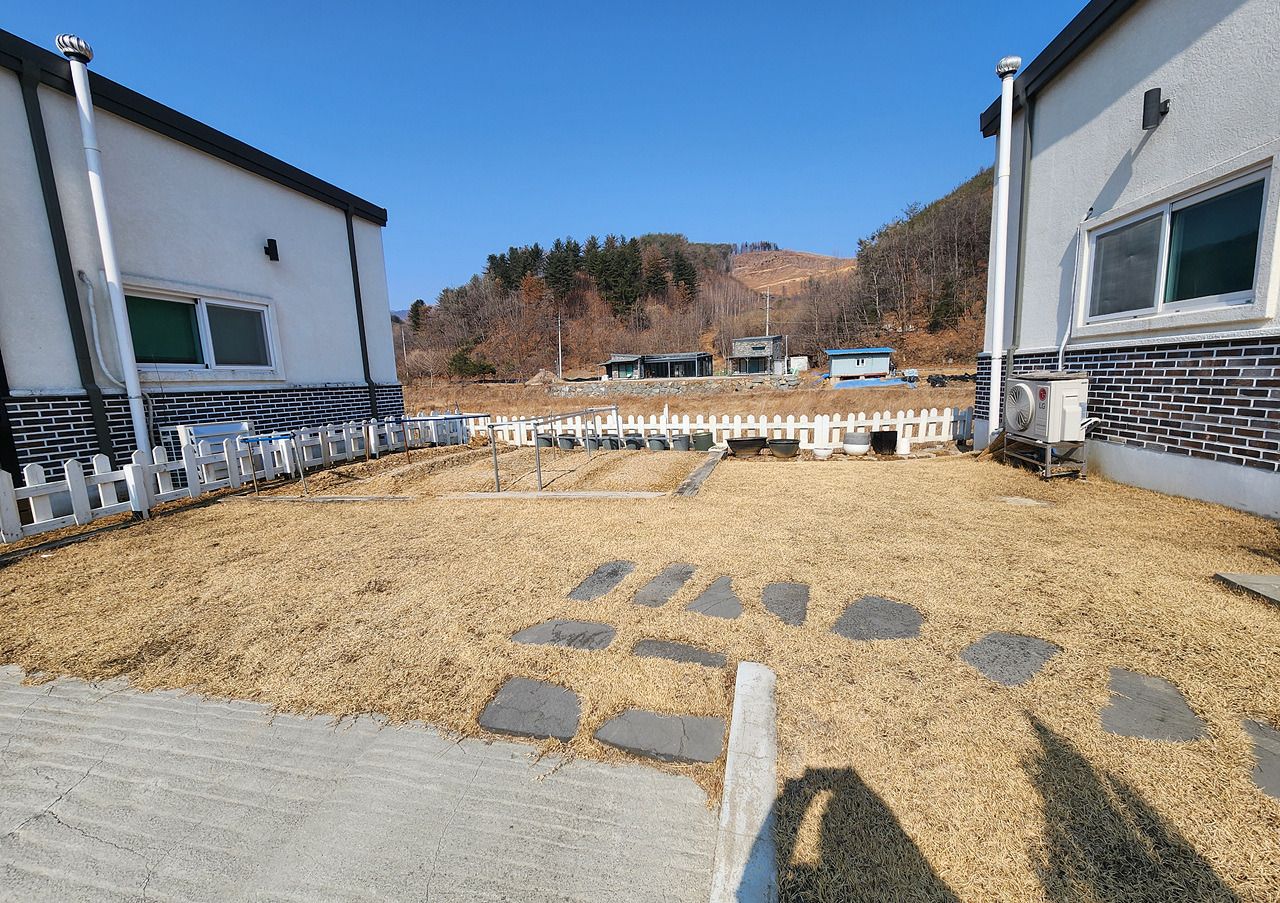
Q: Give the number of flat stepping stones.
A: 12